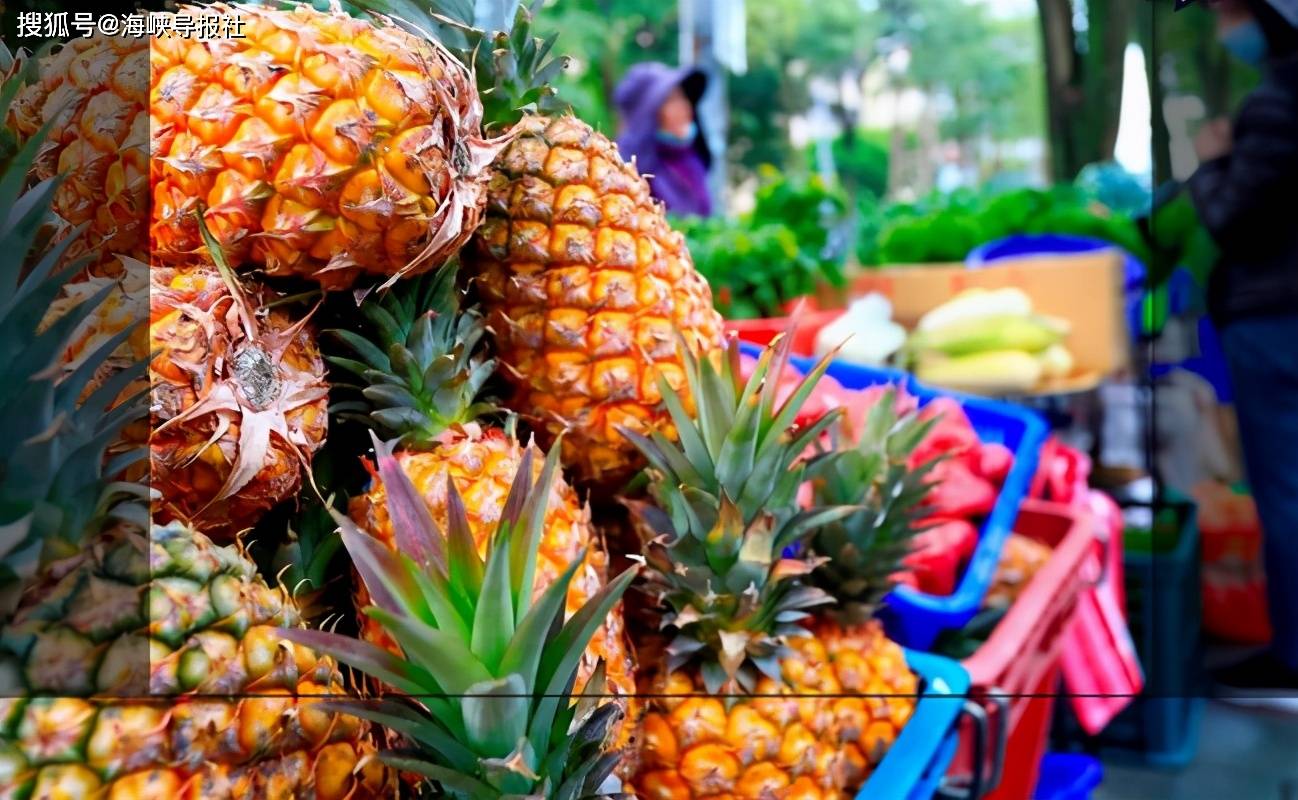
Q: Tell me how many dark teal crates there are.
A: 1